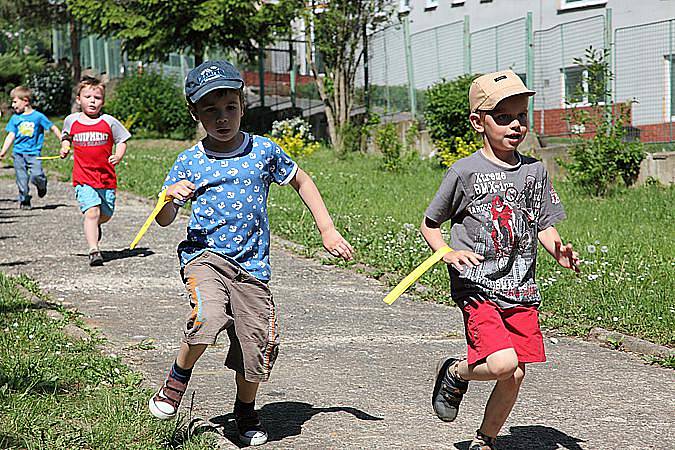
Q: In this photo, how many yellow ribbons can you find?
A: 3